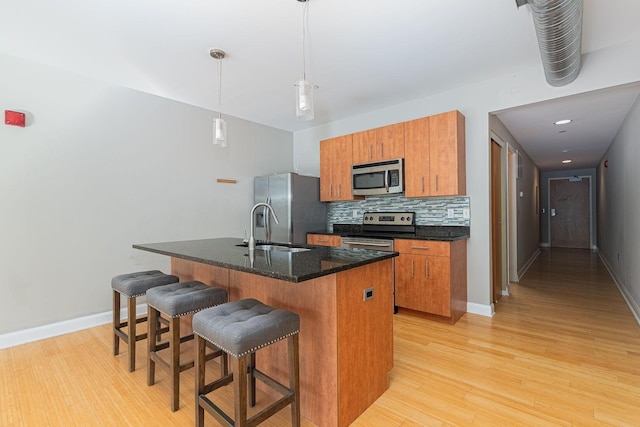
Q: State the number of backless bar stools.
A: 3